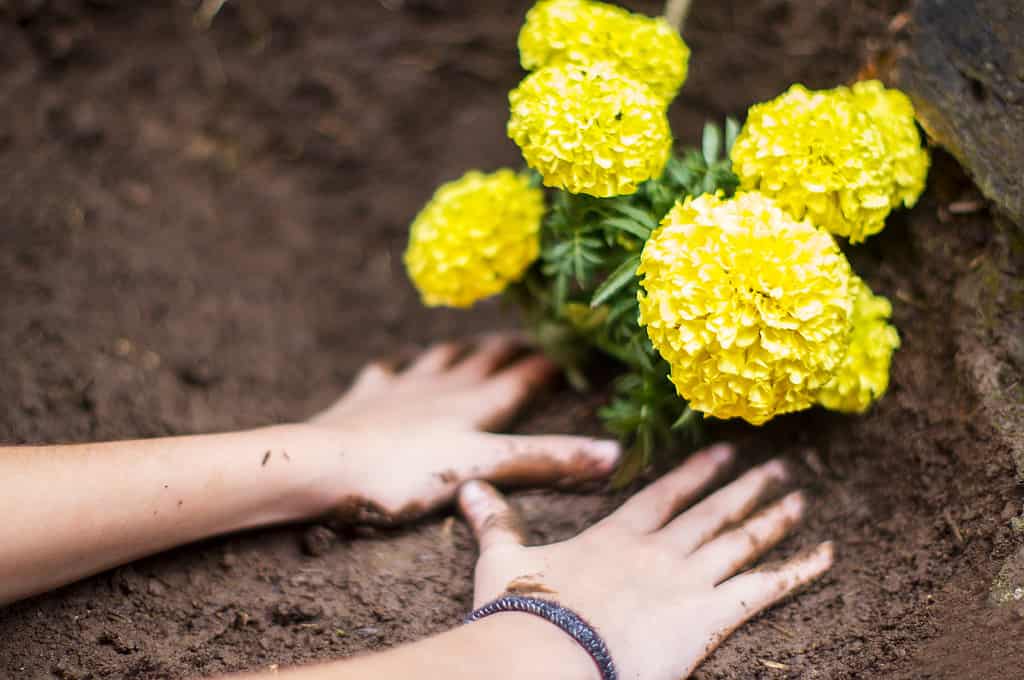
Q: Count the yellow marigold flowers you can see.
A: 6